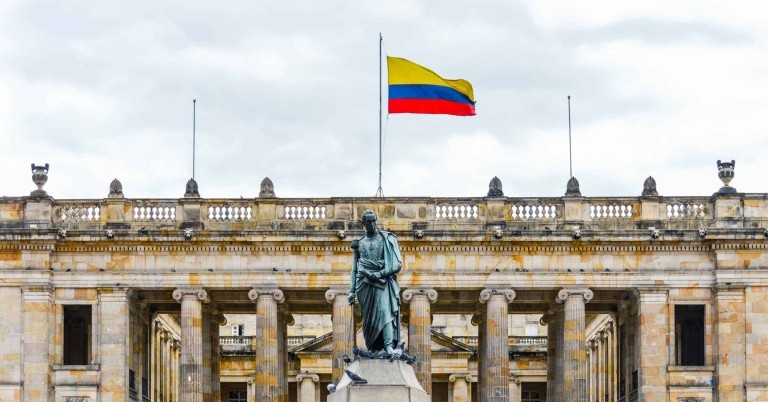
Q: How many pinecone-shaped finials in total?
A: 6